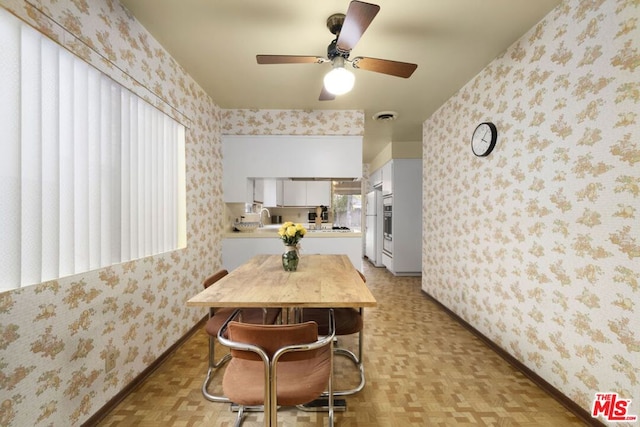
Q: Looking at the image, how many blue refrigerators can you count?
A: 0